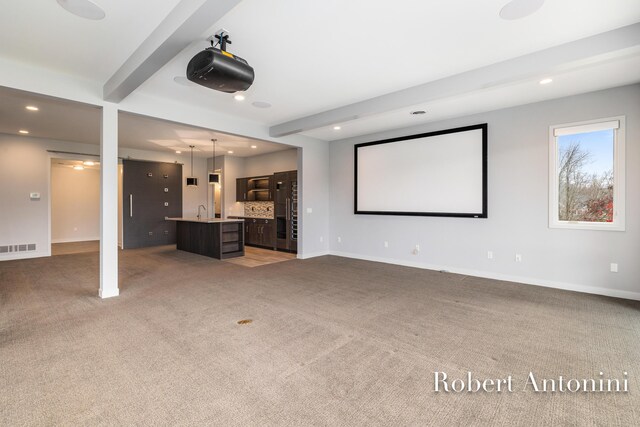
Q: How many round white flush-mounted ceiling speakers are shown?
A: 4